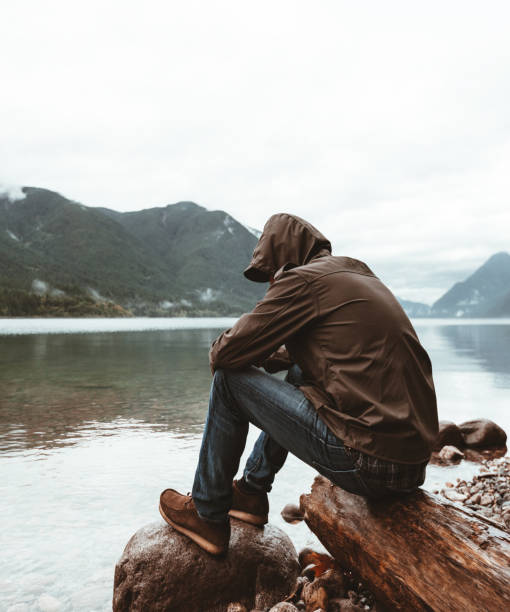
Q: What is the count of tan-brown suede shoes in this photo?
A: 2